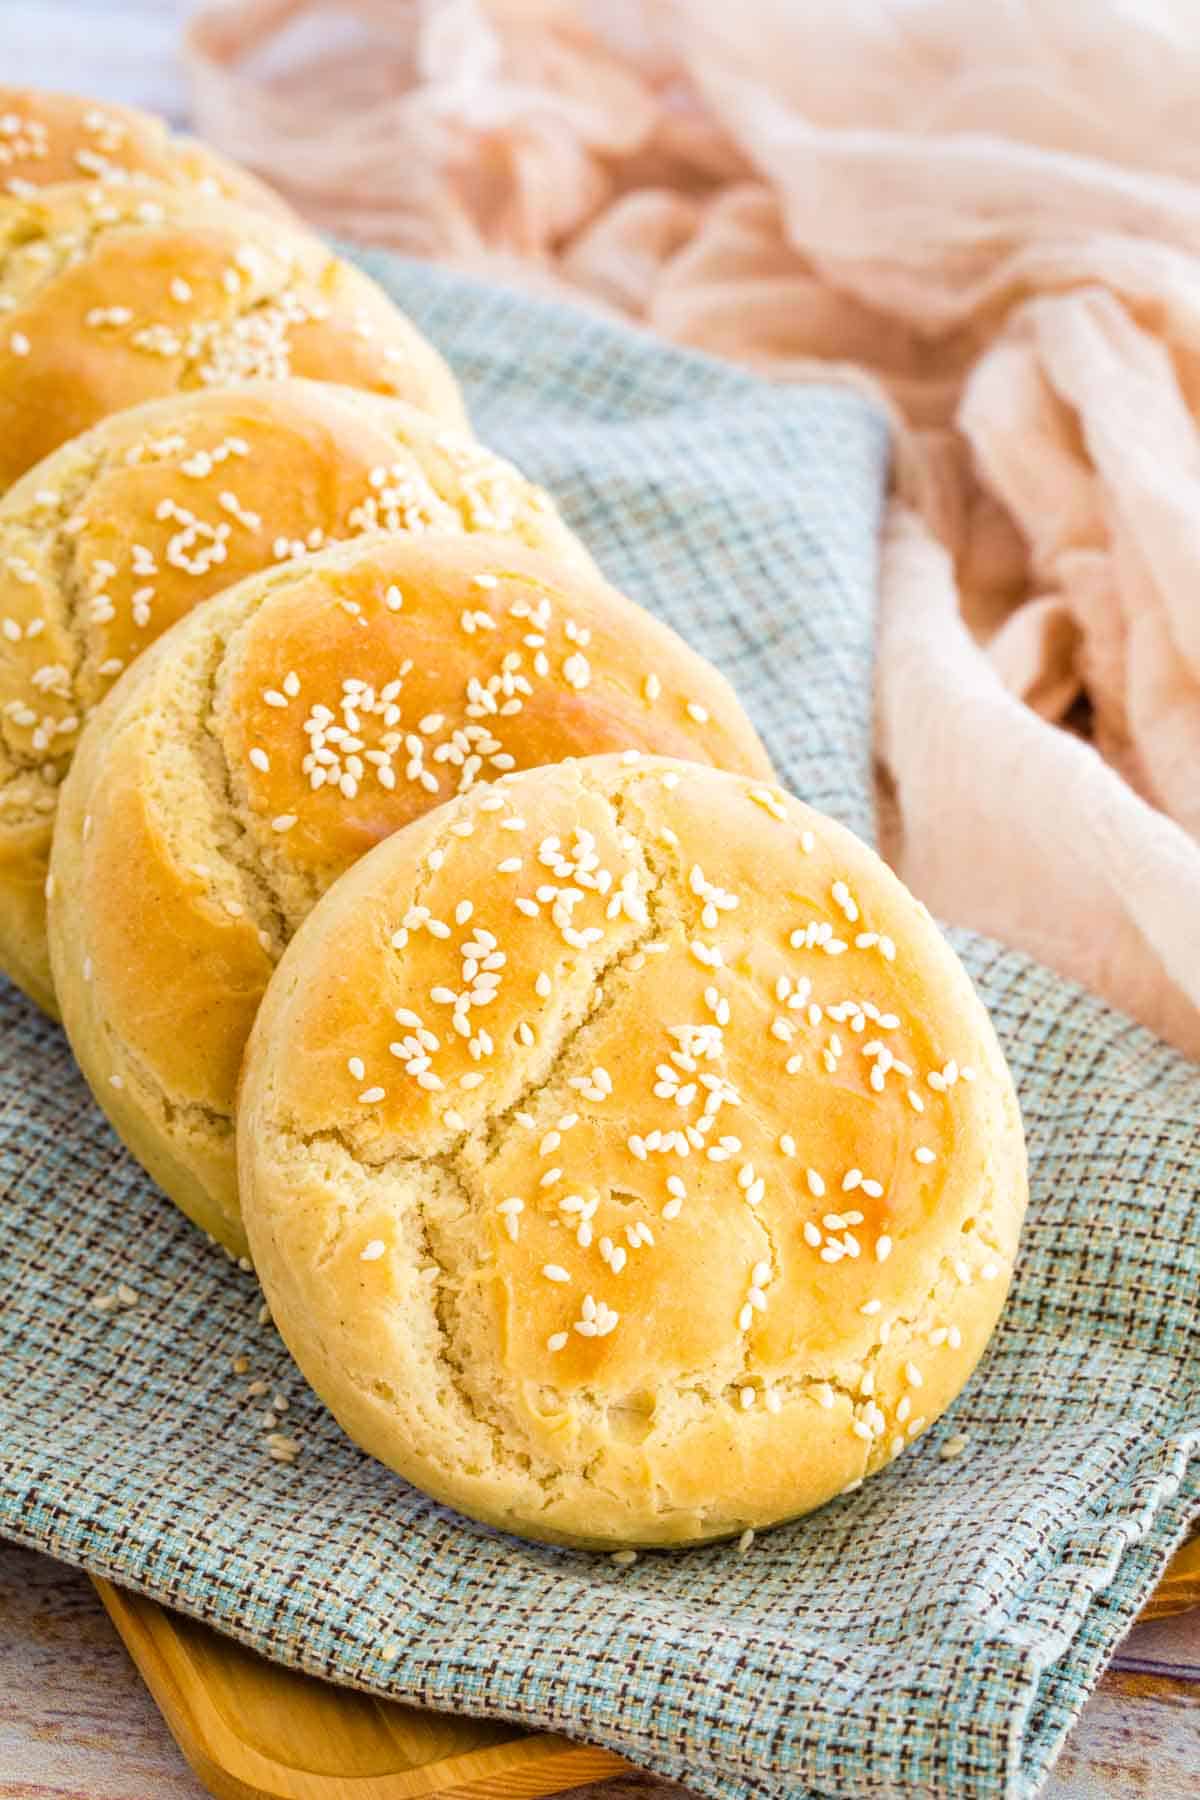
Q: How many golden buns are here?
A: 5